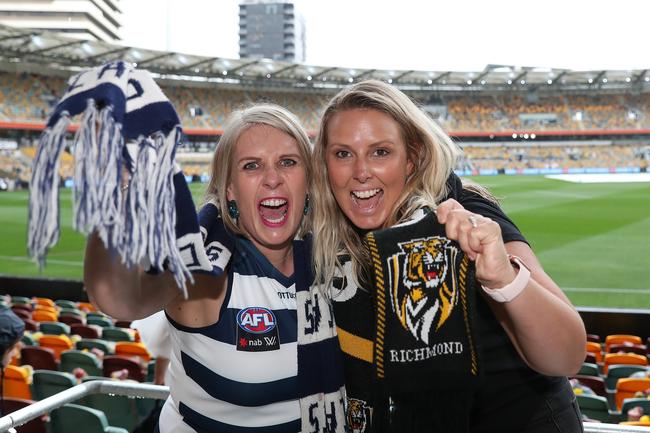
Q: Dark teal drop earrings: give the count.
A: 2